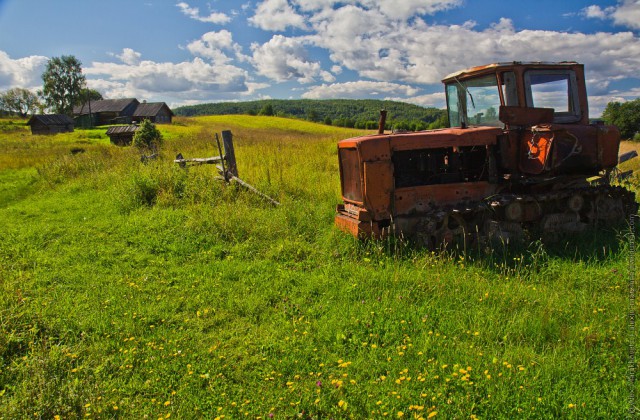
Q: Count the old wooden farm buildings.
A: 4